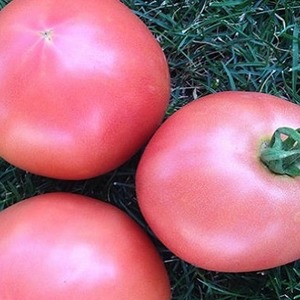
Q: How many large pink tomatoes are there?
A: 3